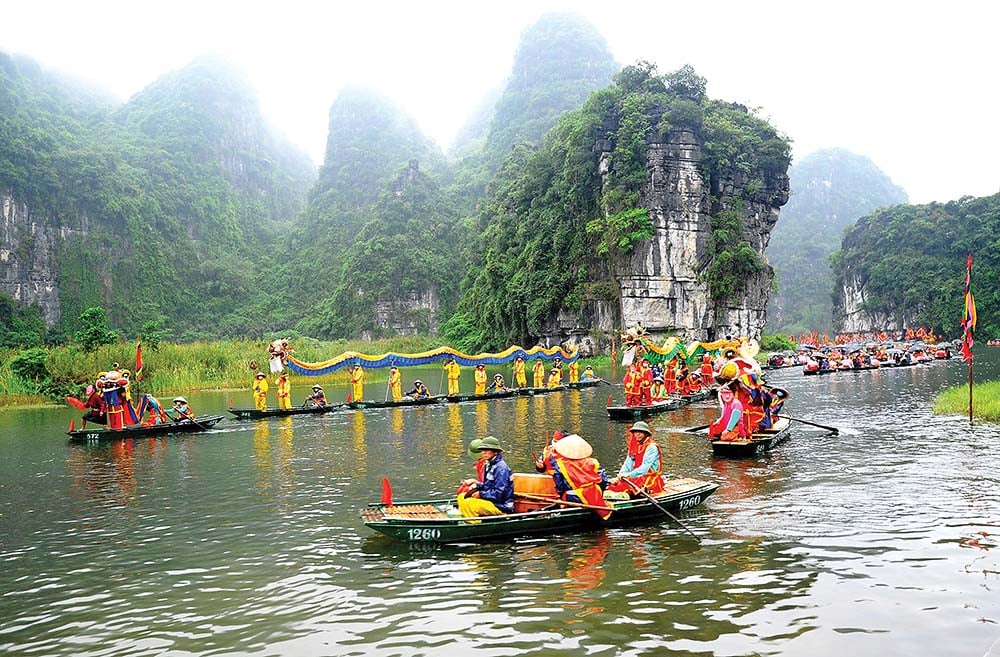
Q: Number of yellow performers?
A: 10